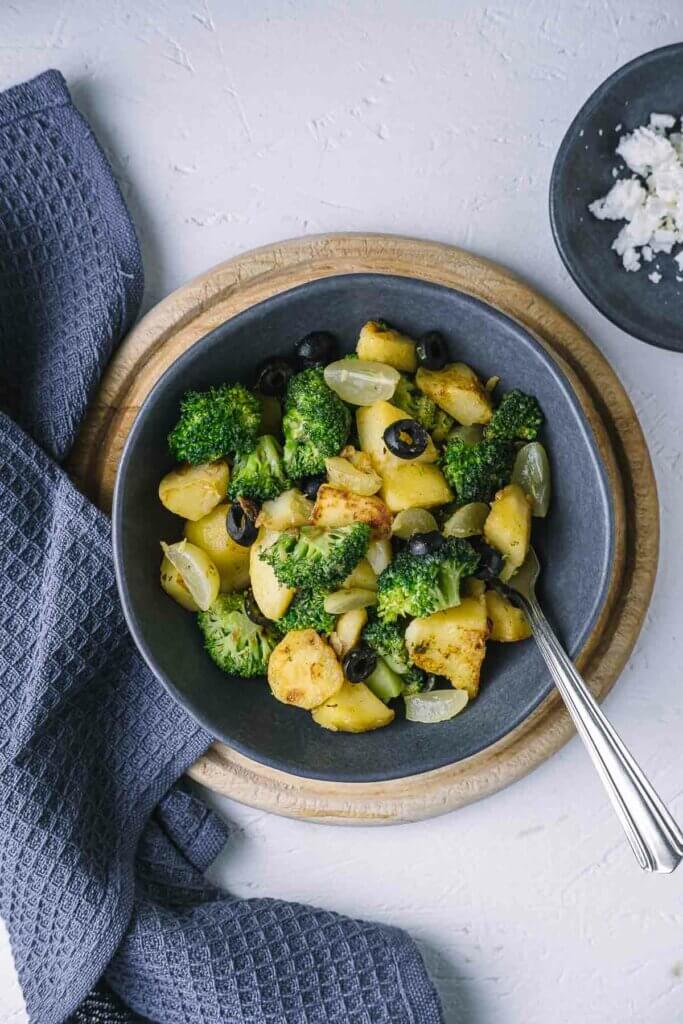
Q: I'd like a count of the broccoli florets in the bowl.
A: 11